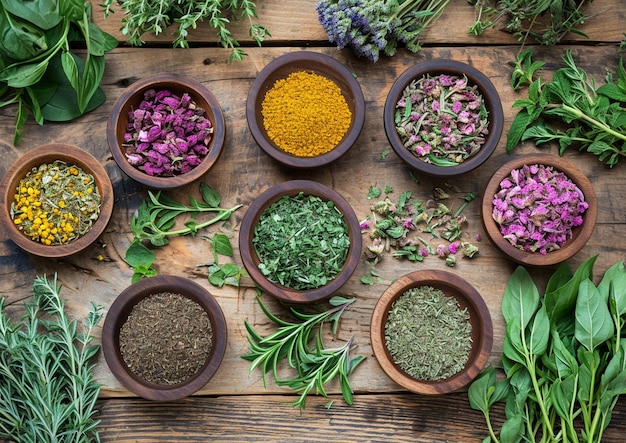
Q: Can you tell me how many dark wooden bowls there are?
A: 8